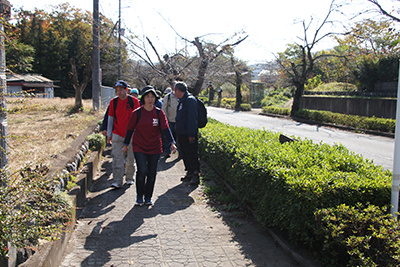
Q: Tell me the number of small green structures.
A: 1